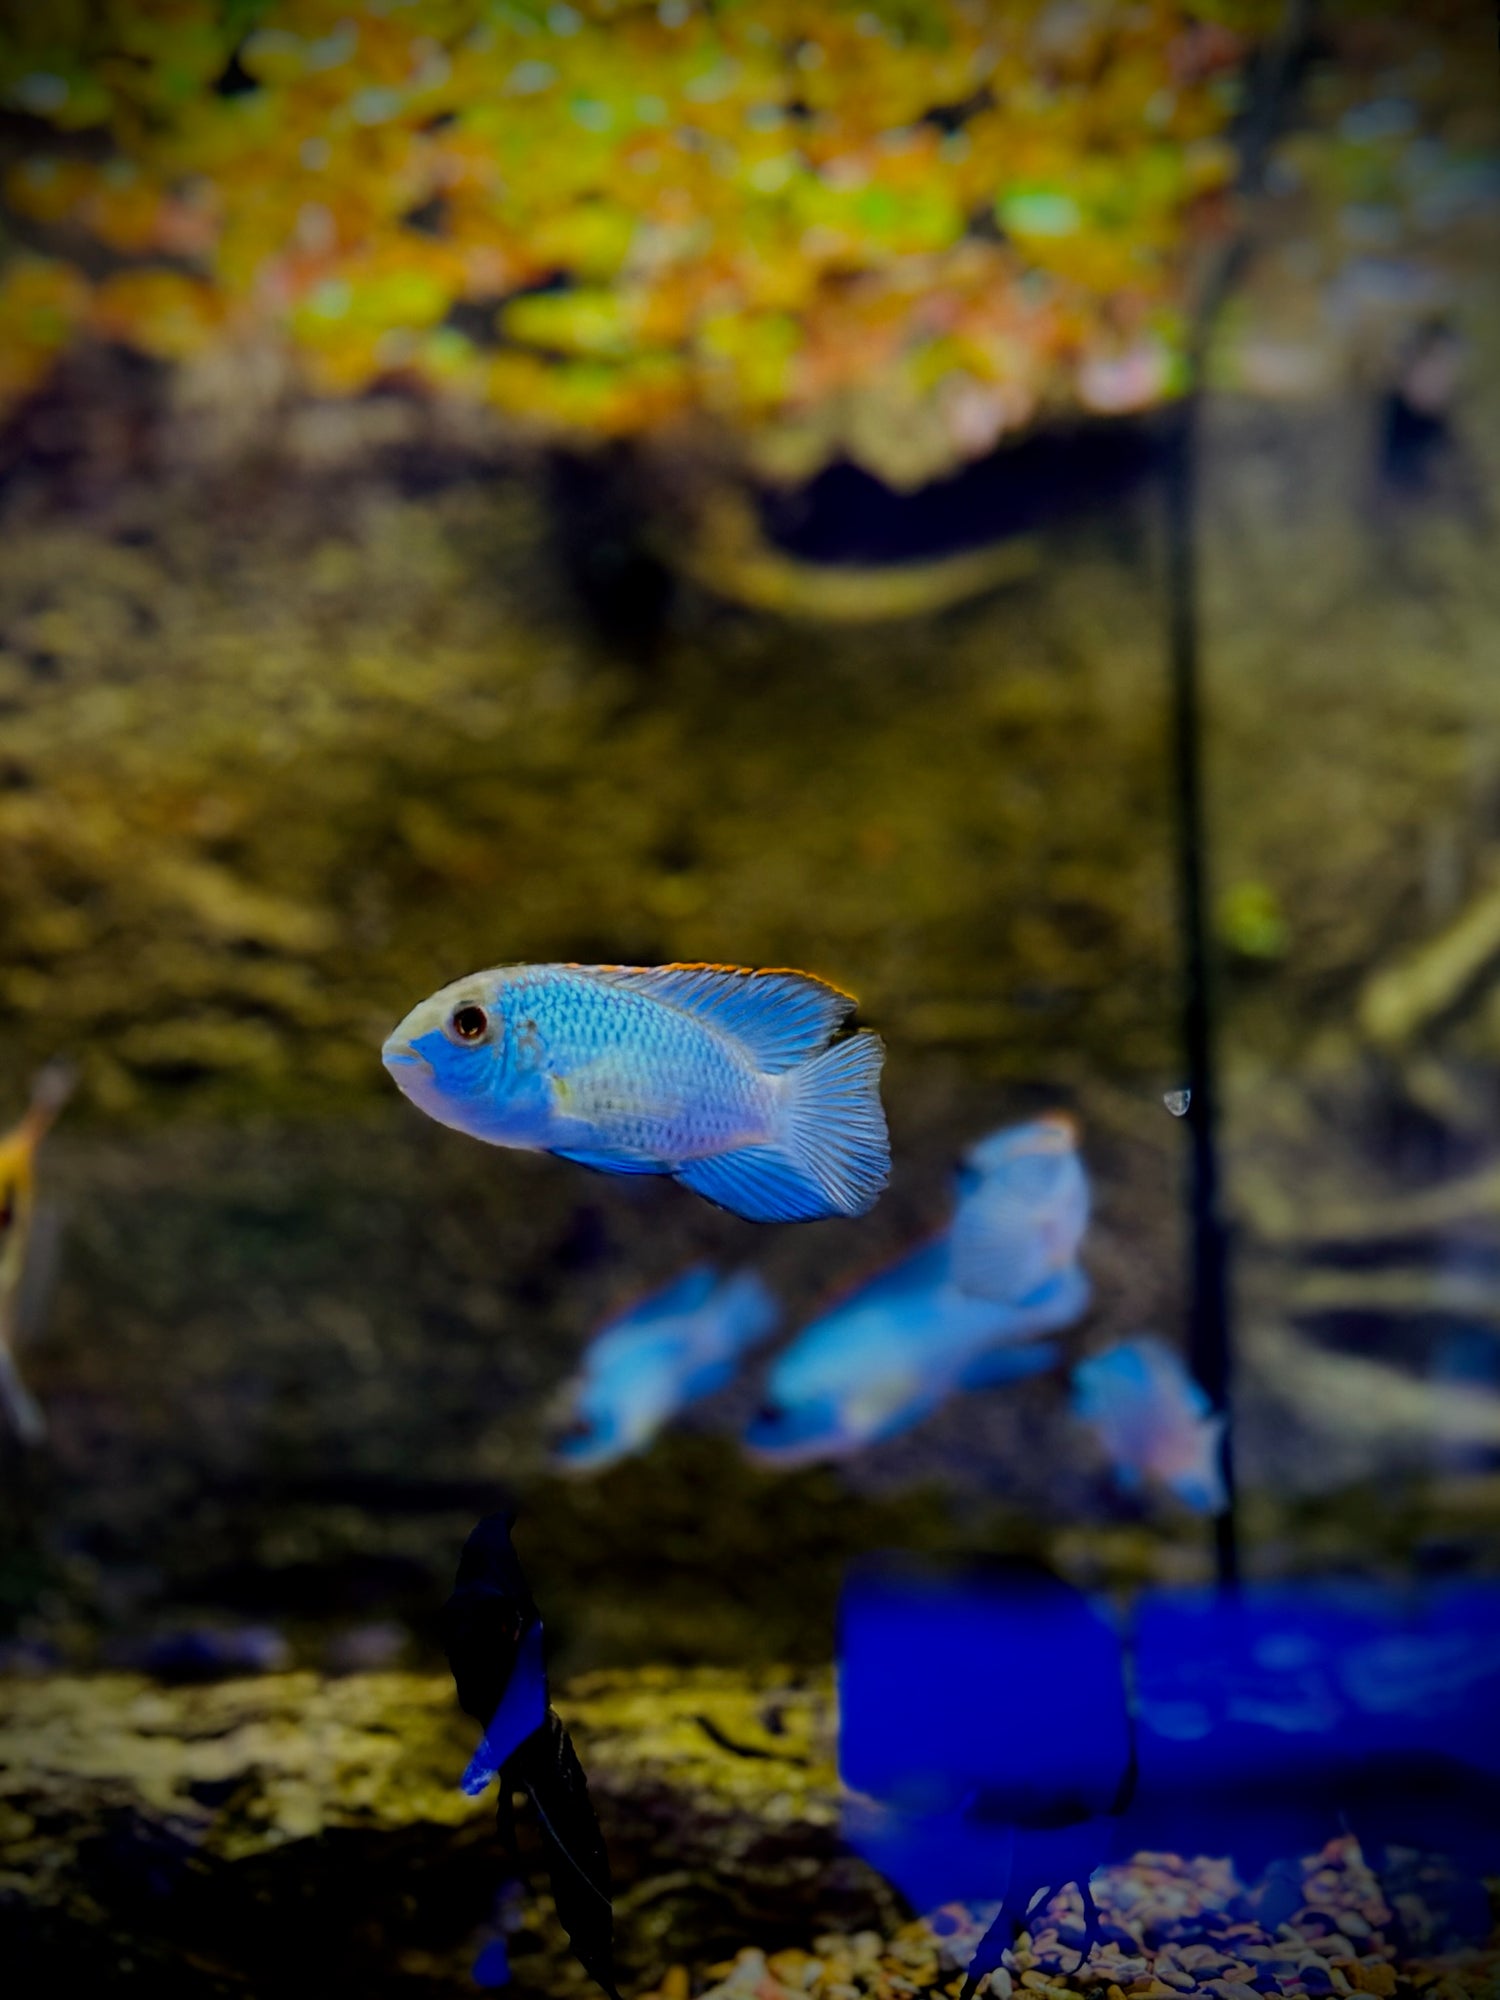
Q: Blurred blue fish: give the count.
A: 4